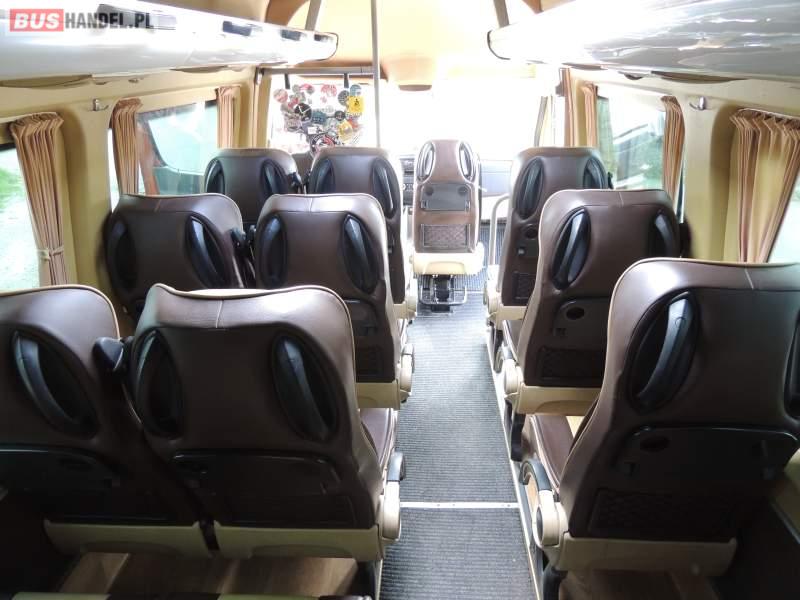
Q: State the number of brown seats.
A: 10